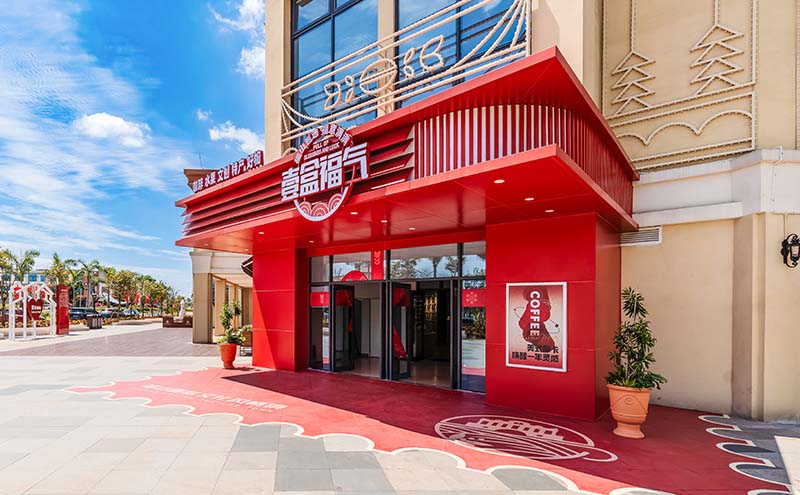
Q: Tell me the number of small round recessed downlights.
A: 10